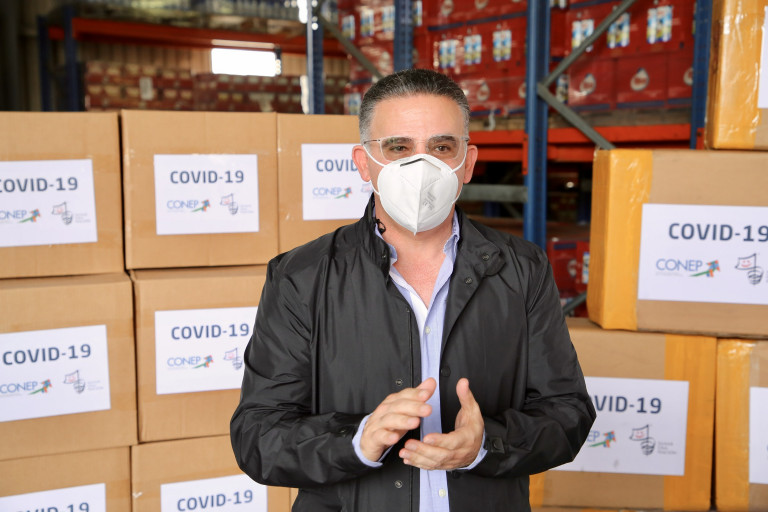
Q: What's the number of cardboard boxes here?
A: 11